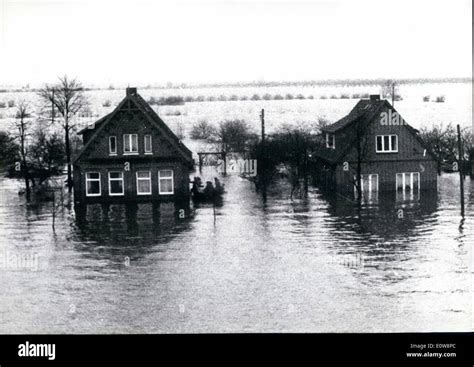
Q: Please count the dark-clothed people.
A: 3